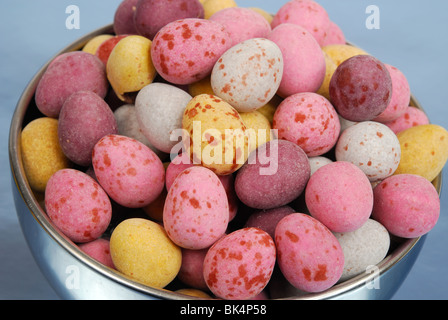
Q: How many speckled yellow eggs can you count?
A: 1